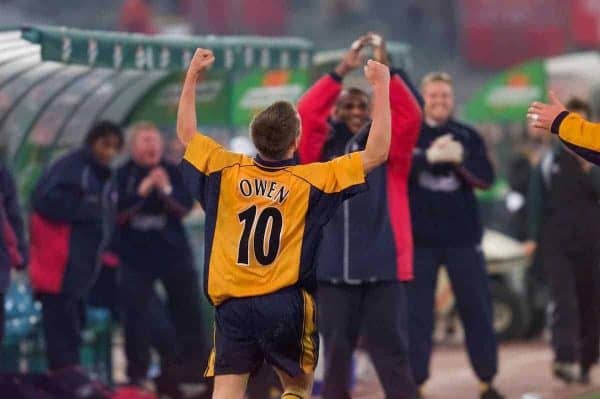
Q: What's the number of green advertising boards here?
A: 3